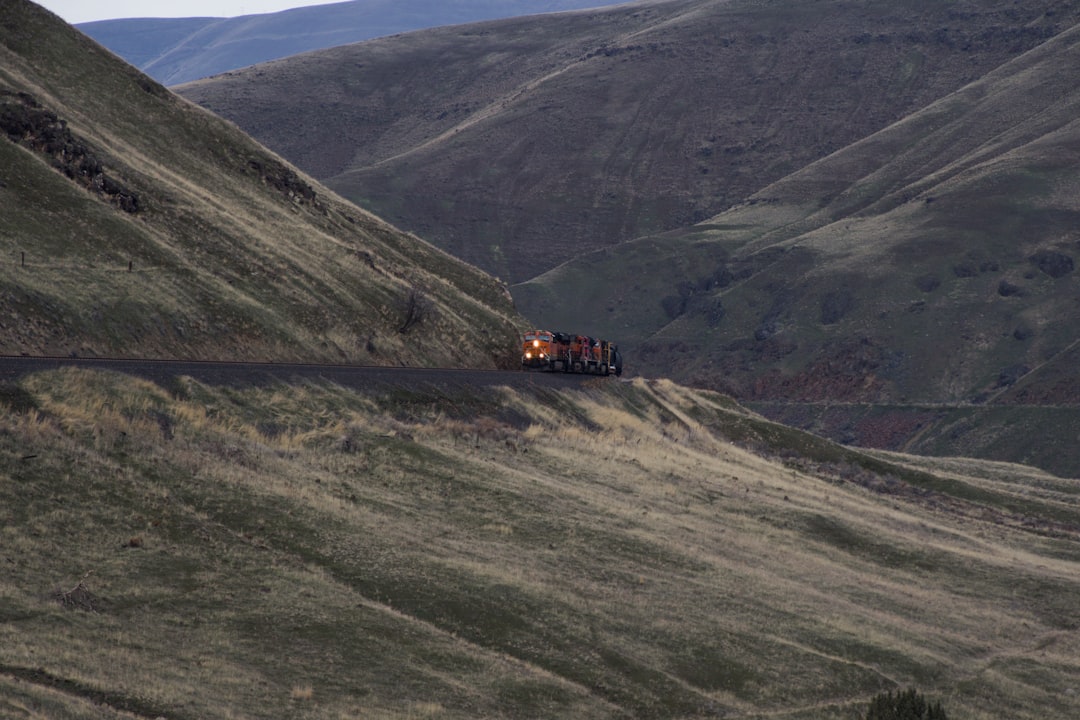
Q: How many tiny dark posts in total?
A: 2